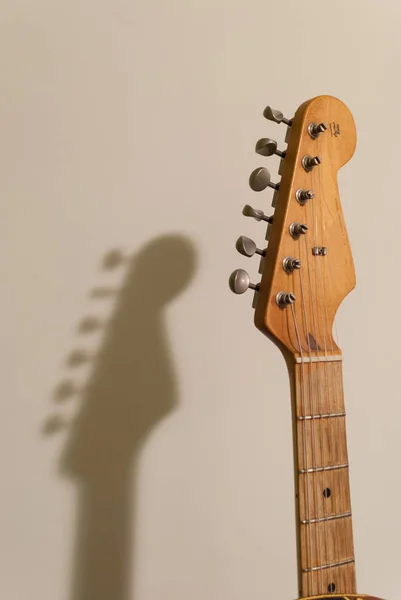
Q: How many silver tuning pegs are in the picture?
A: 6